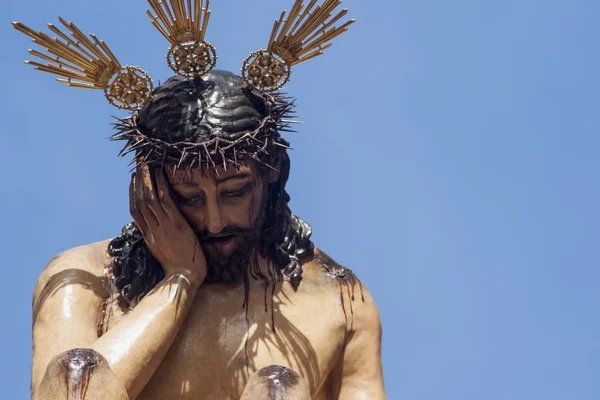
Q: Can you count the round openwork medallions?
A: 3